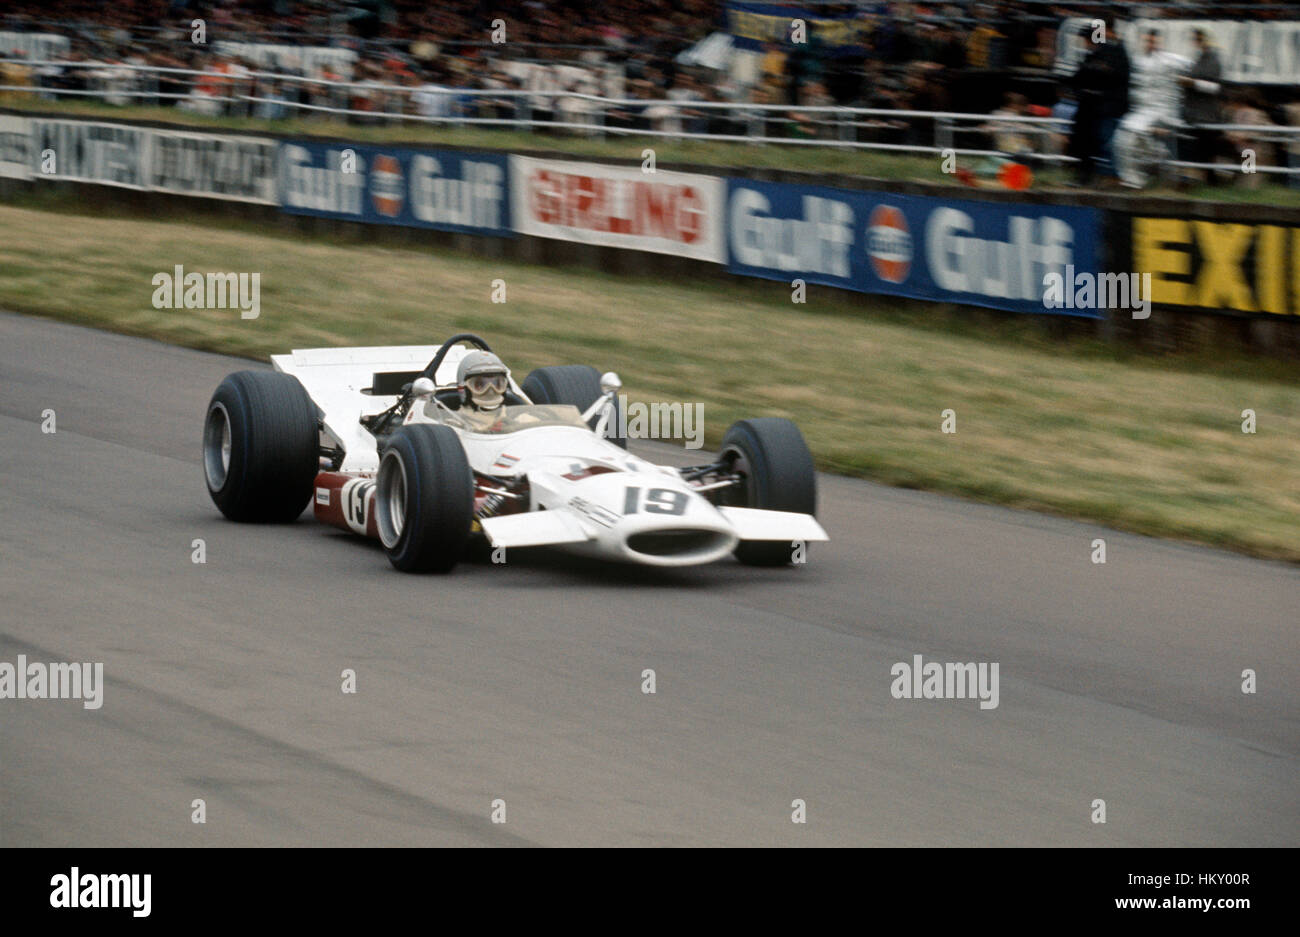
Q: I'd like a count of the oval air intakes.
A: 1